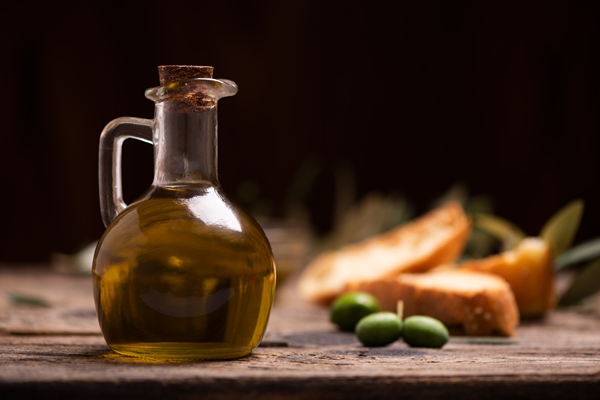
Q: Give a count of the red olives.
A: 0